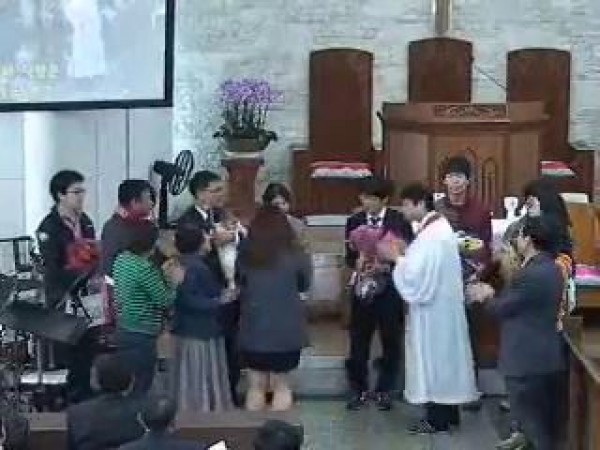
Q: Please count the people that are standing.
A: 12